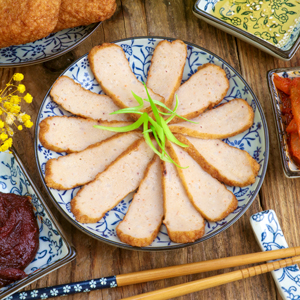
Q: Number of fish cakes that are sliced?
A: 12